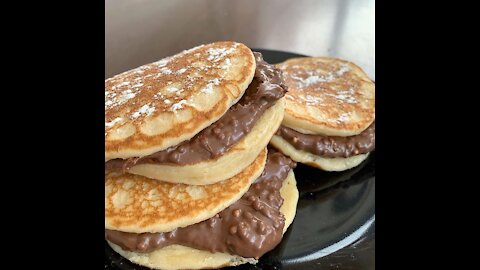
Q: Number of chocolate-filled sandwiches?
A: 3